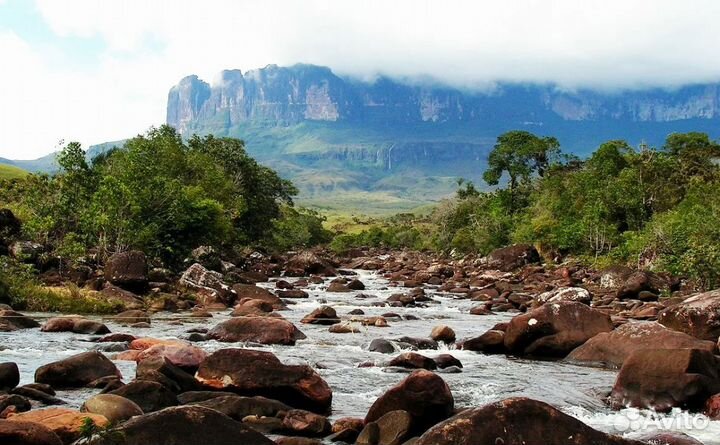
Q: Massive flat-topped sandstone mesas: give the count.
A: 1